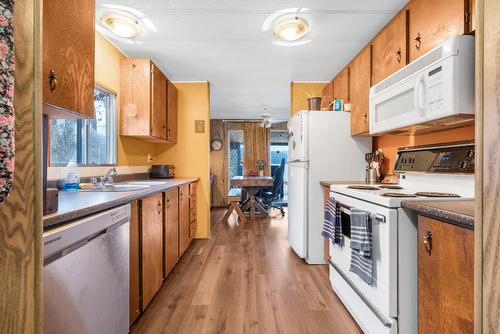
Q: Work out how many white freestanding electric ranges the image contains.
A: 1